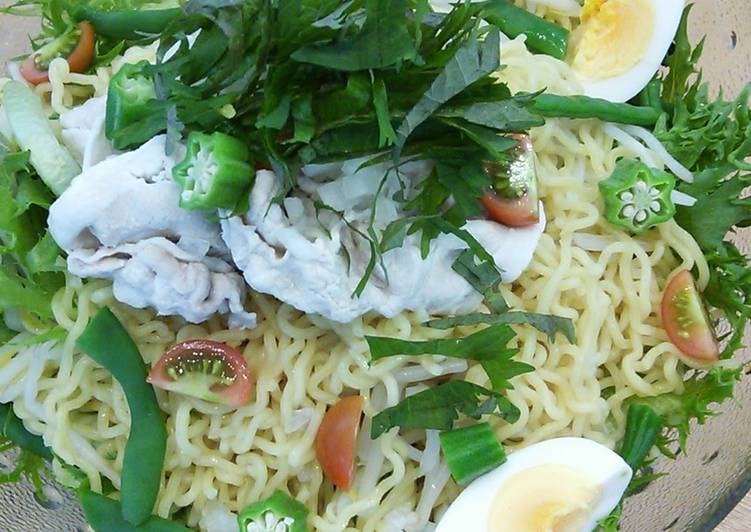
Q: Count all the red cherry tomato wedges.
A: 5